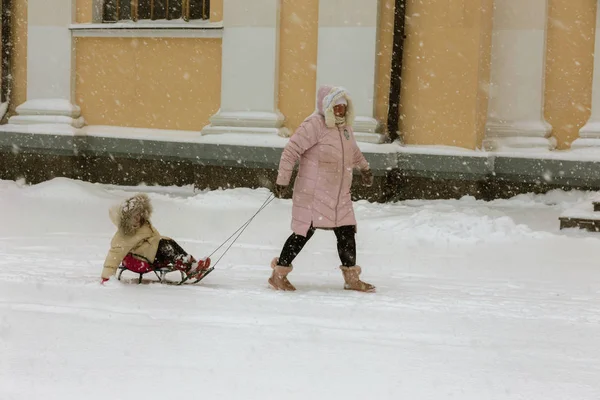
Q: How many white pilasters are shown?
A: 5